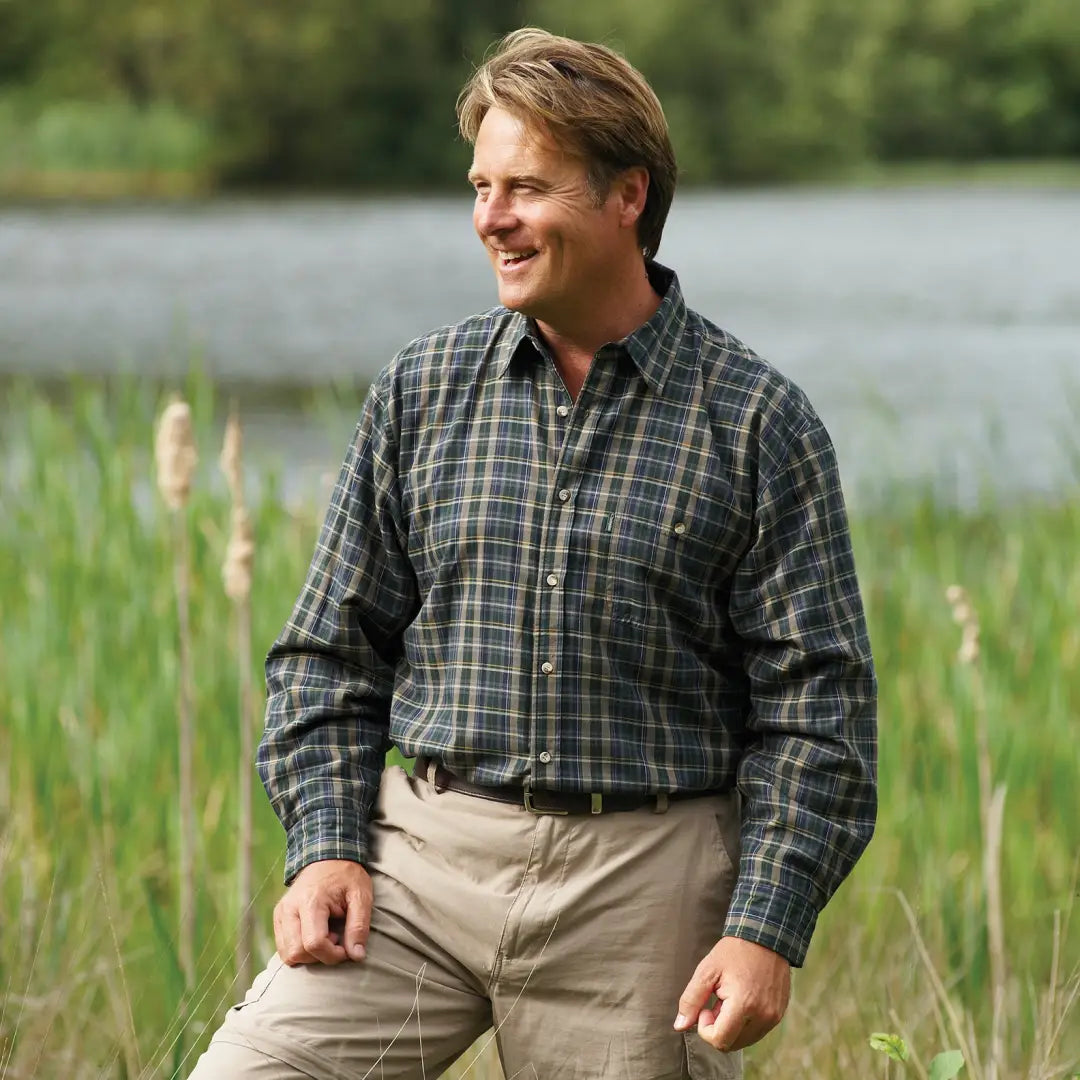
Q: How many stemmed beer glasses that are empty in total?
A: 0